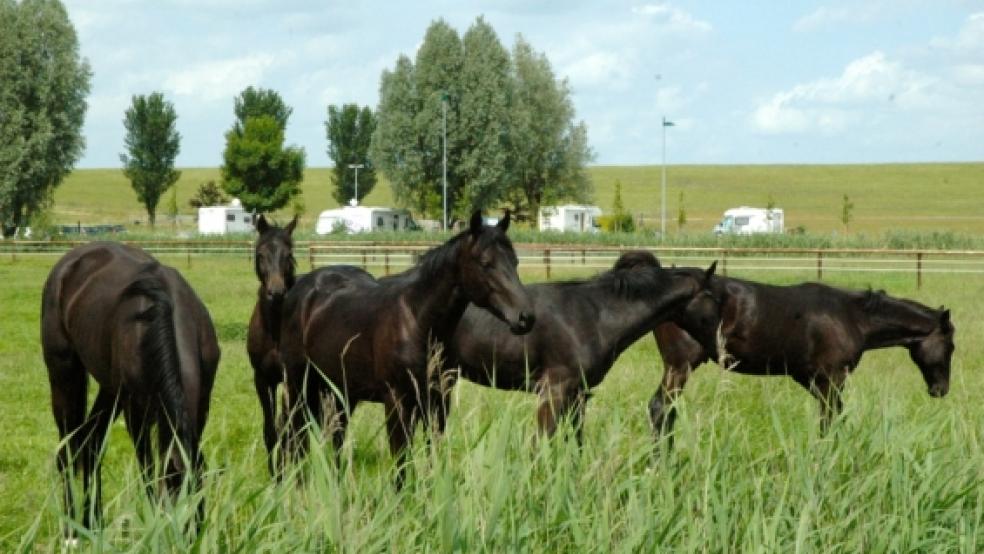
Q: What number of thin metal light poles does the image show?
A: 3